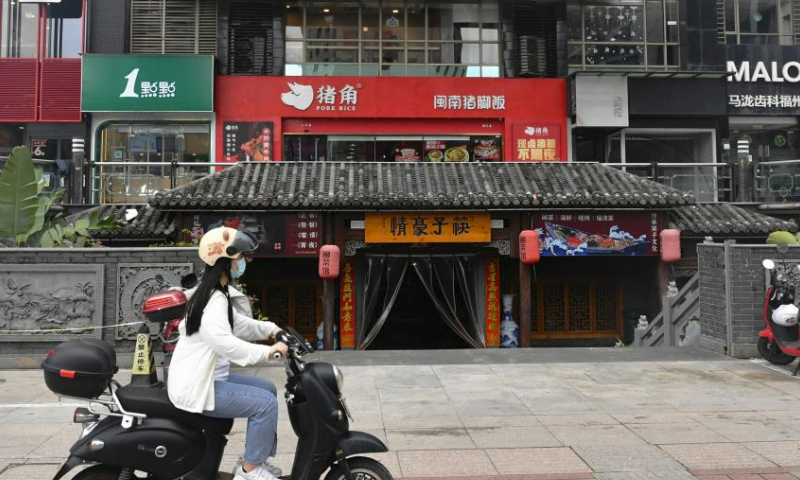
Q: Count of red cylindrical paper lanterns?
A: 3